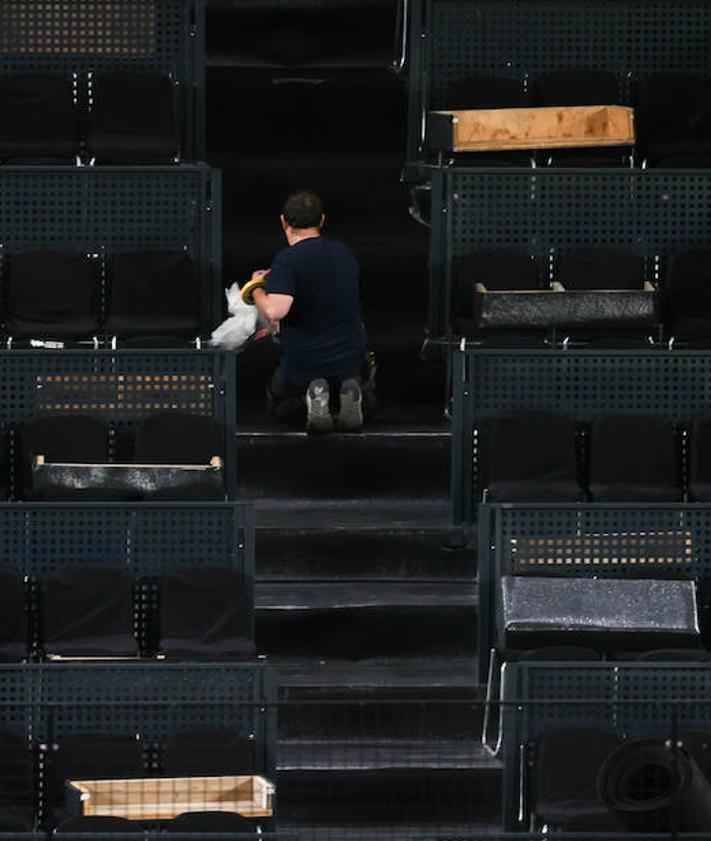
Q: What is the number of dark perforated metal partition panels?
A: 10